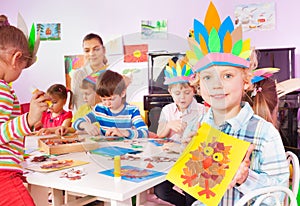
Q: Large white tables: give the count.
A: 1